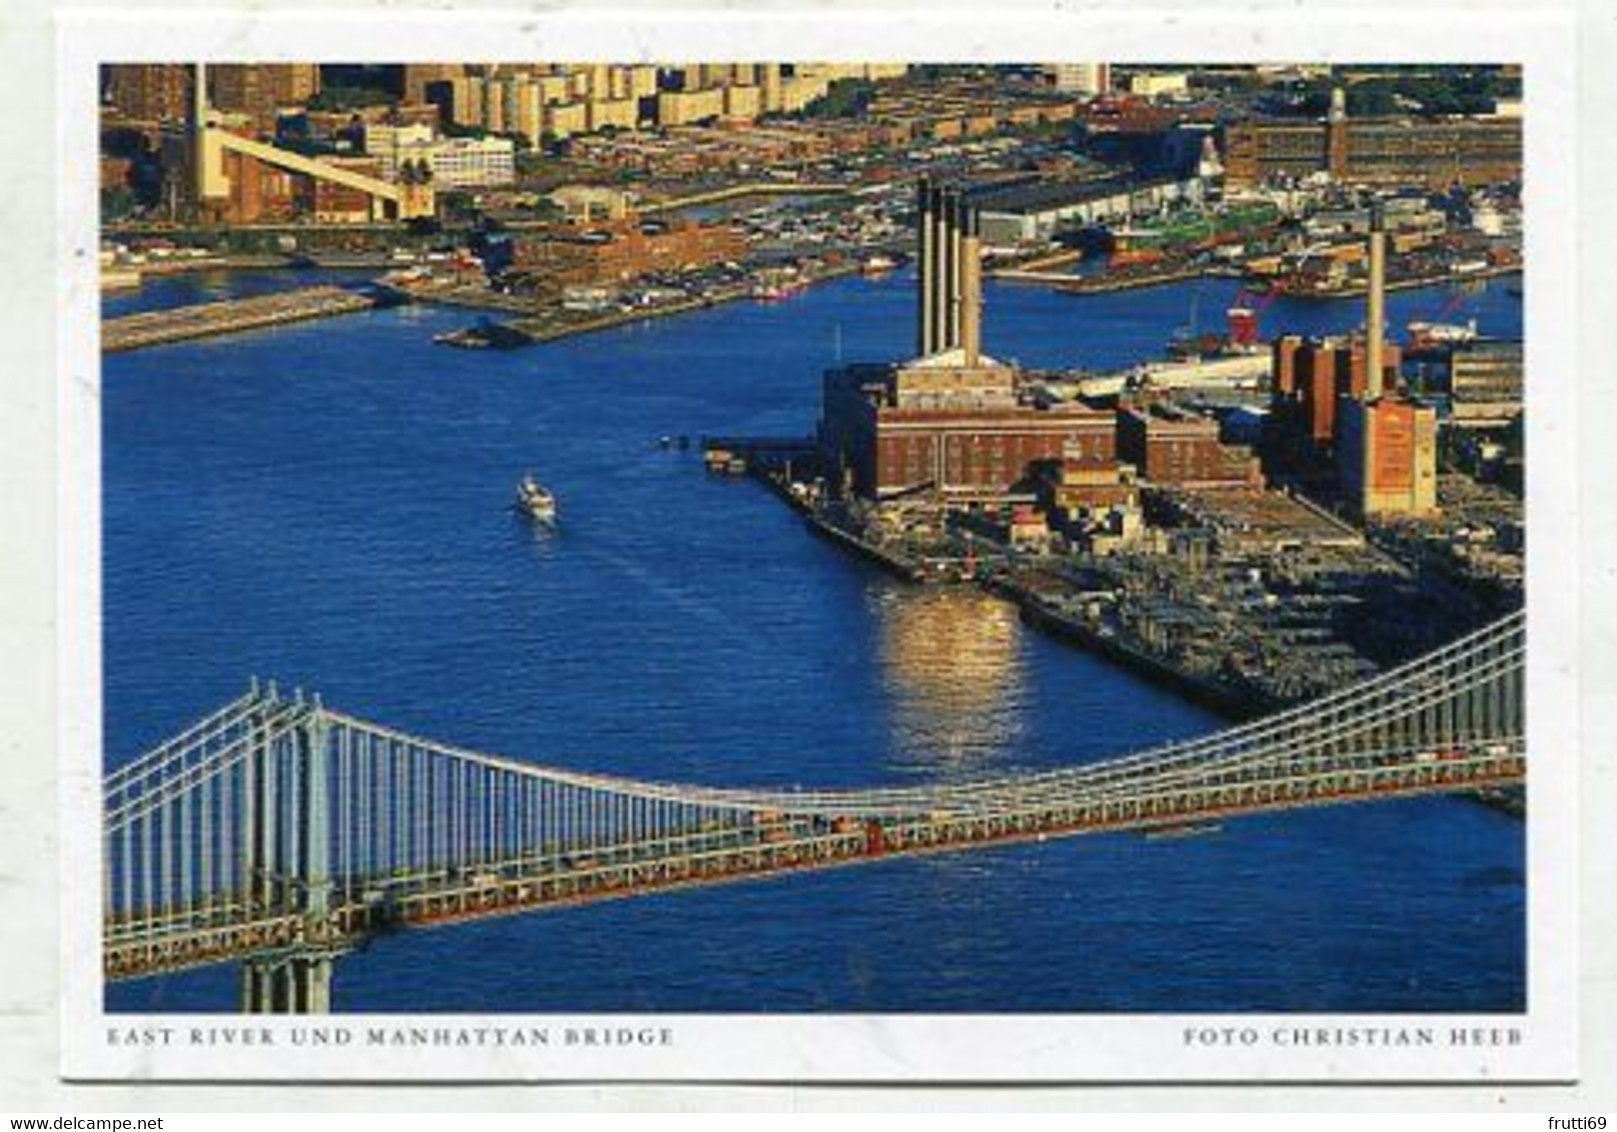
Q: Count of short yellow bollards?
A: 0